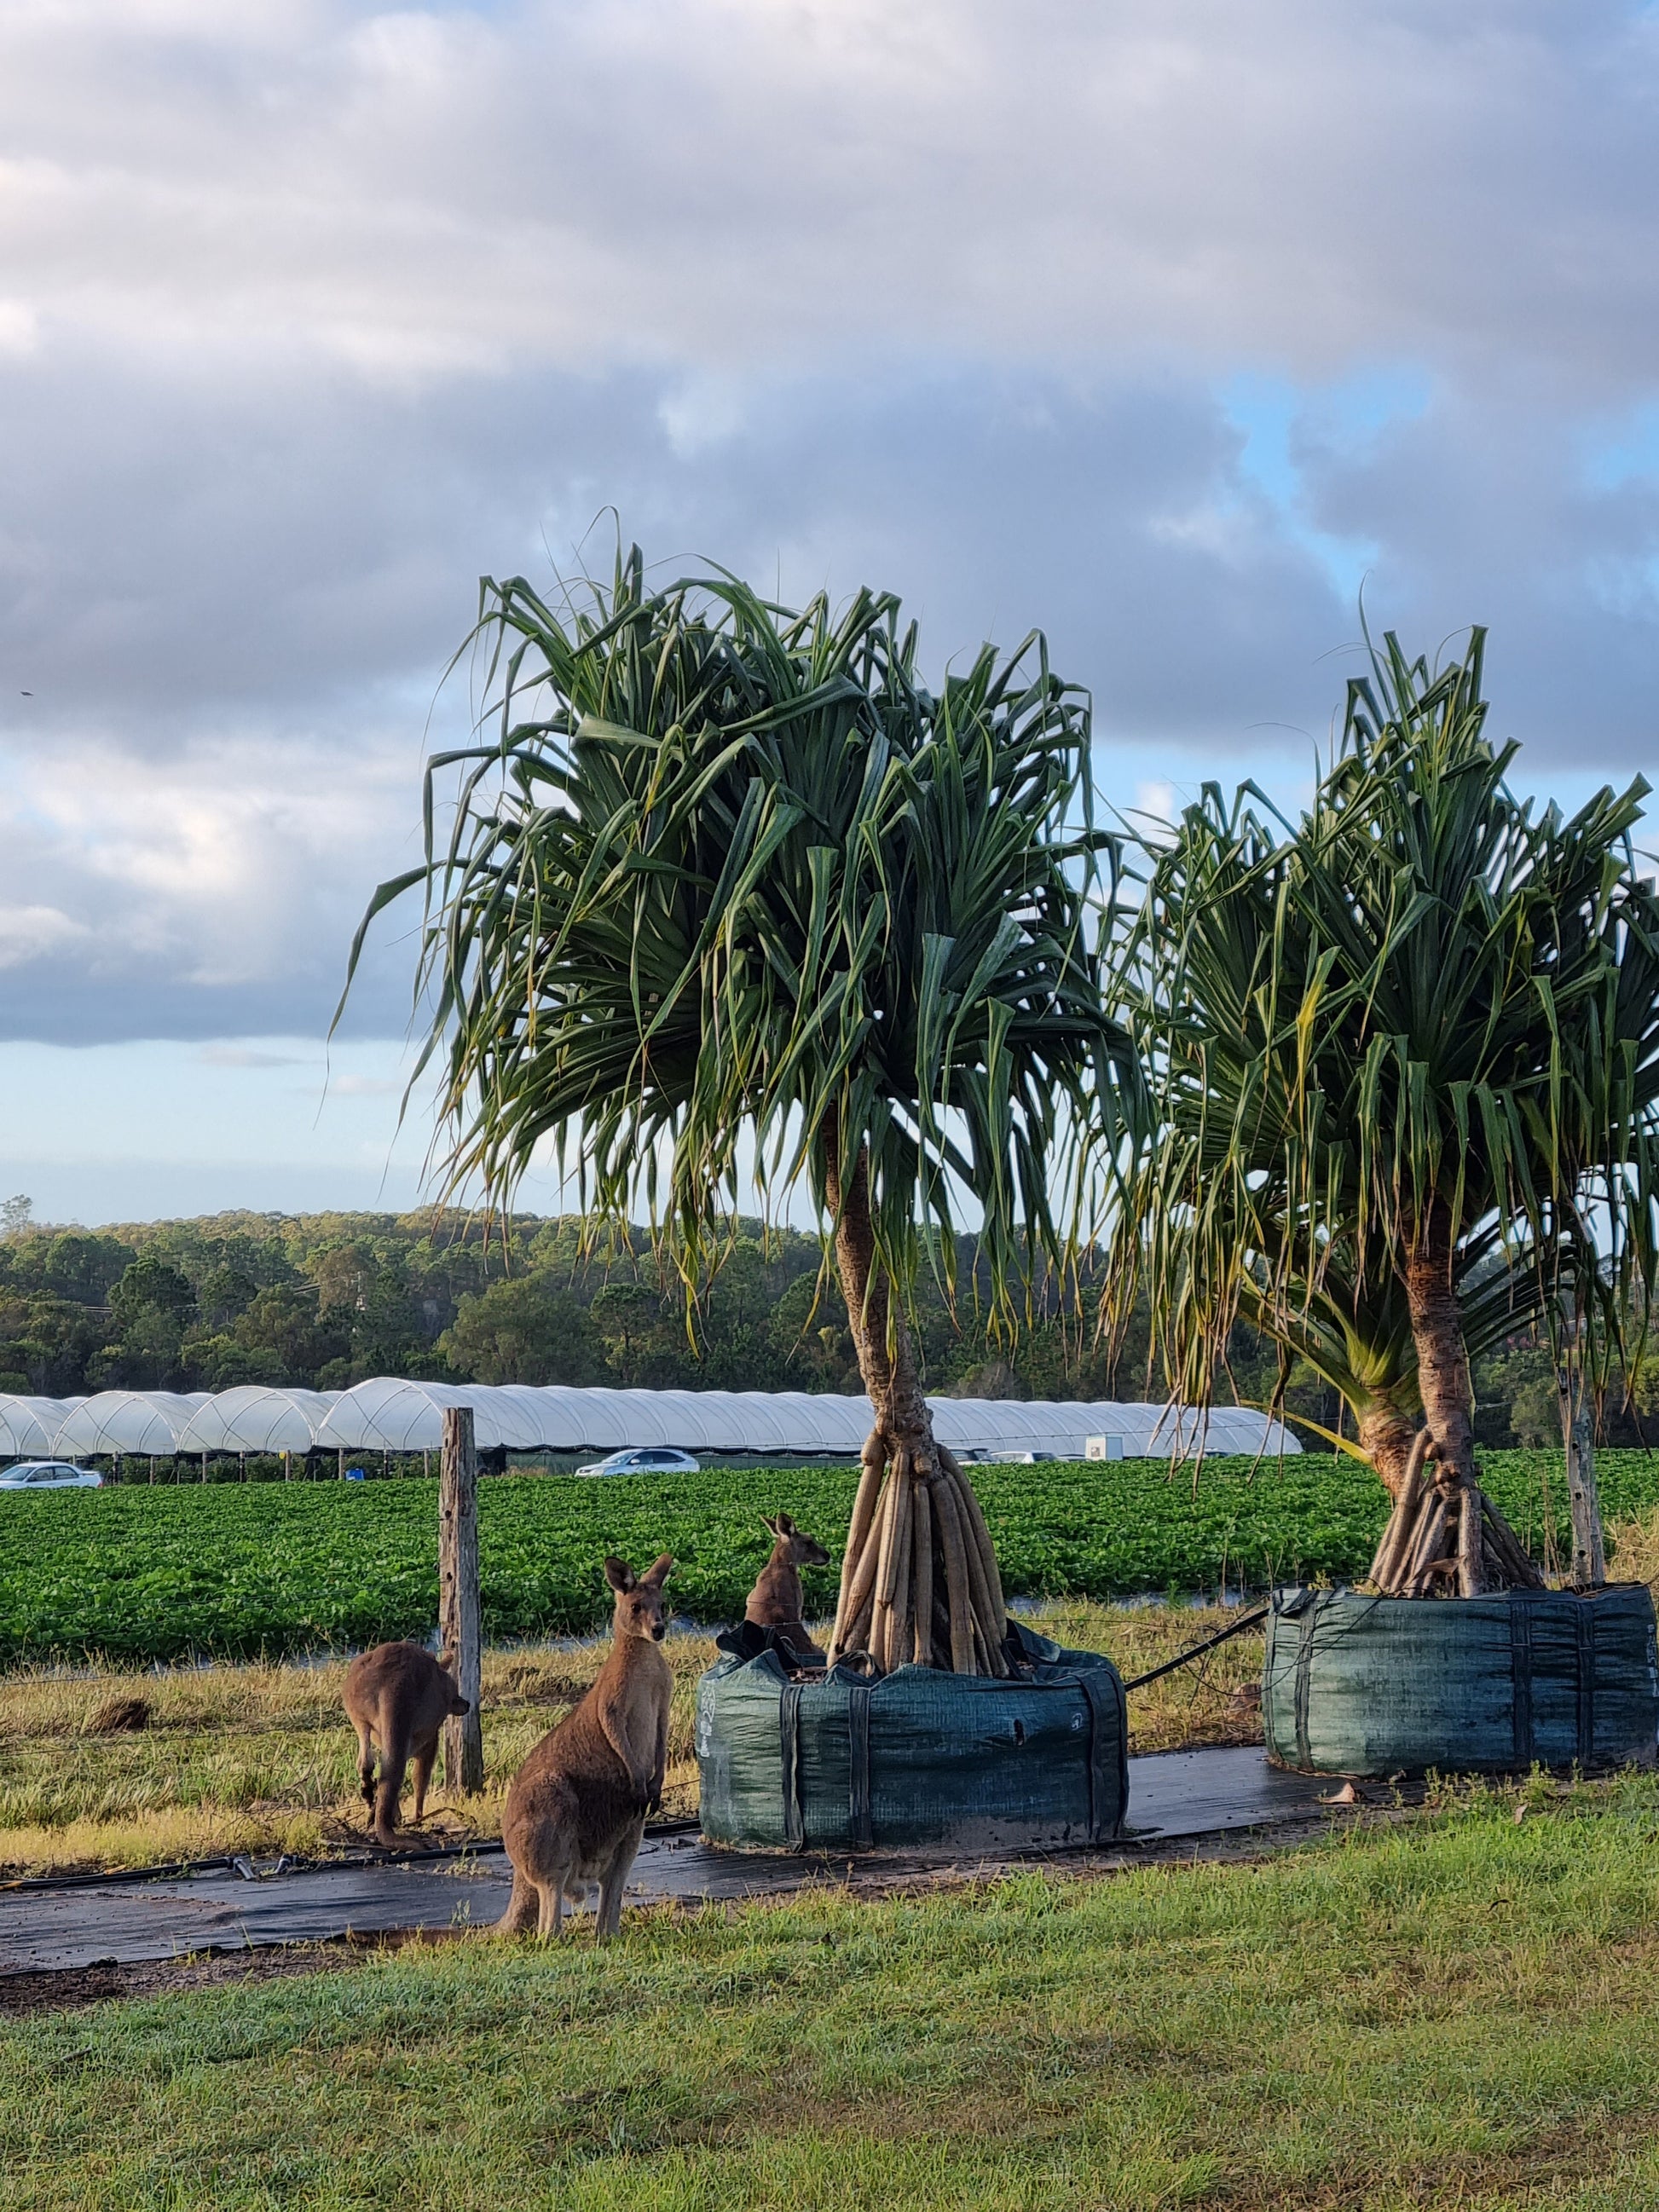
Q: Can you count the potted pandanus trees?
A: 2